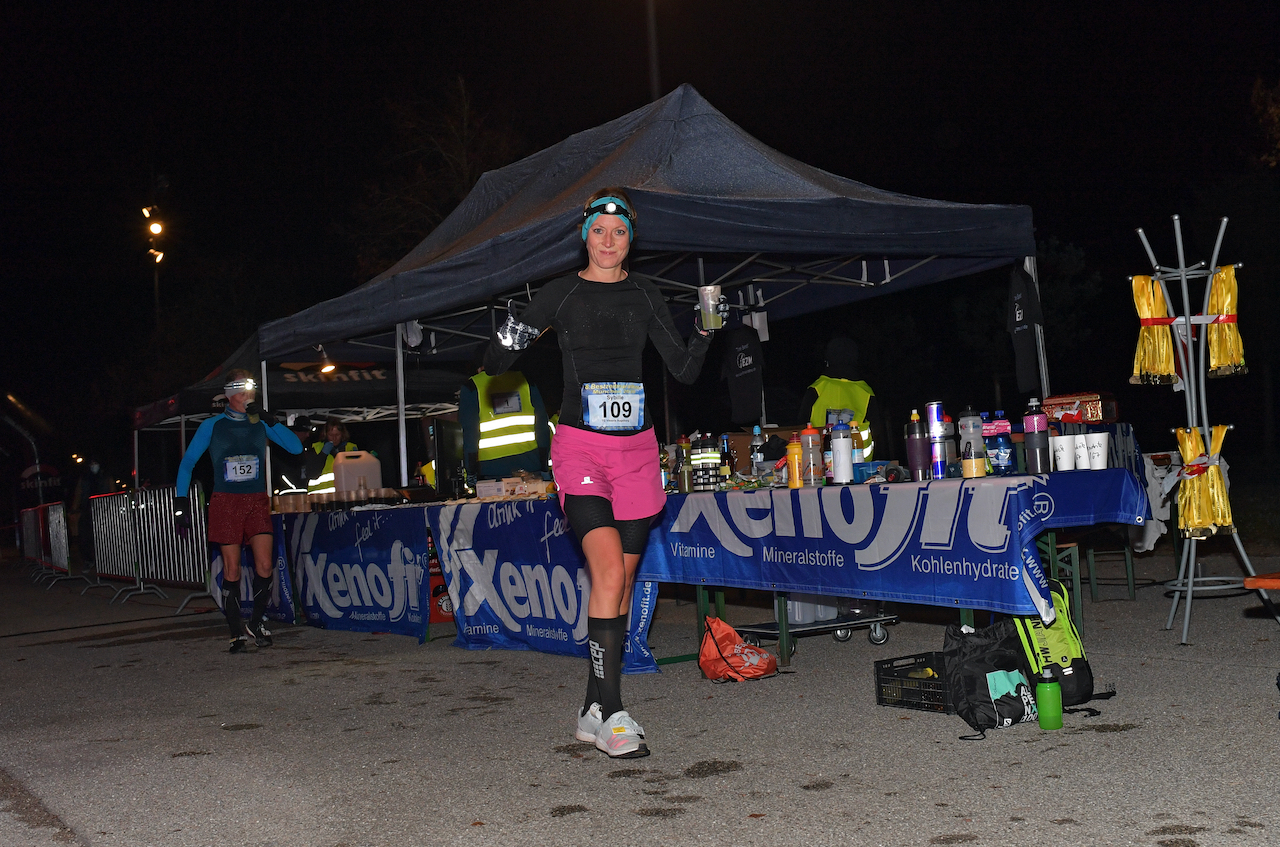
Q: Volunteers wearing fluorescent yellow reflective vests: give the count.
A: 3